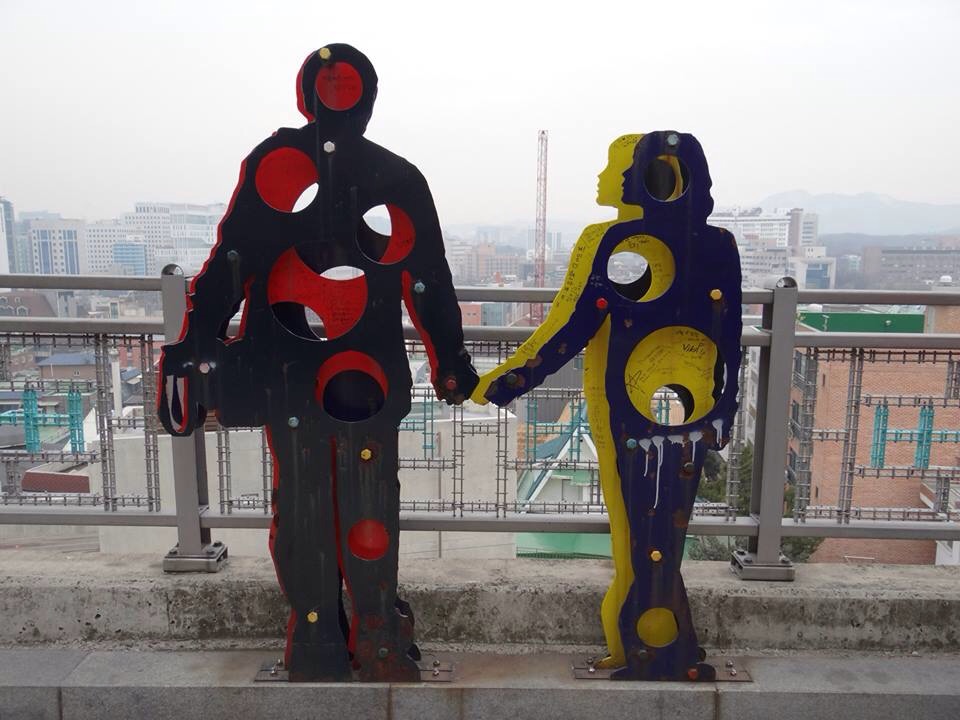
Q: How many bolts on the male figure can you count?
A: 10